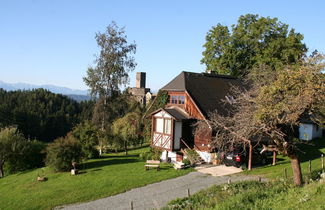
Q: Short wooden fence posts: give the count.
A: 7